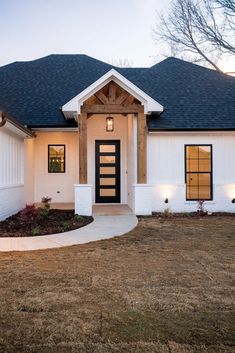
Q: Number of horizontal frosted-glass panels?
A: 5